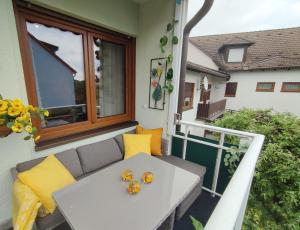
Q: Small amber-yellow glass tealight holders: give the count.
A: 3